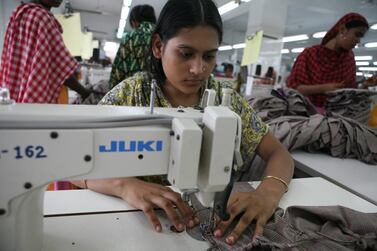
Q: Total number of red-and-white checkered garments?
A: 1